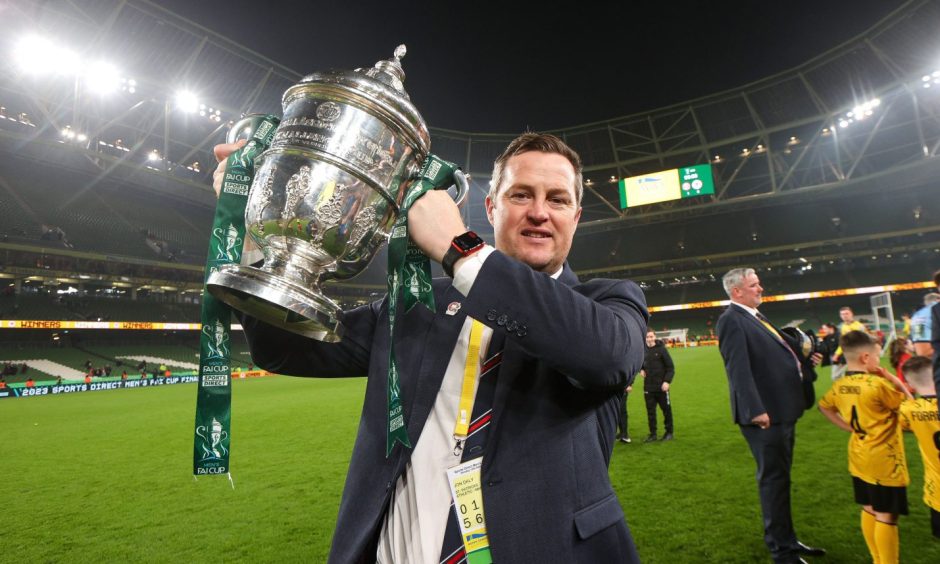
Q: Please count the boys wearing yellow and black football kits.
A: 2